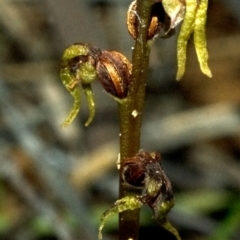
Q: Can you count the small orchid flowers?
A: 3